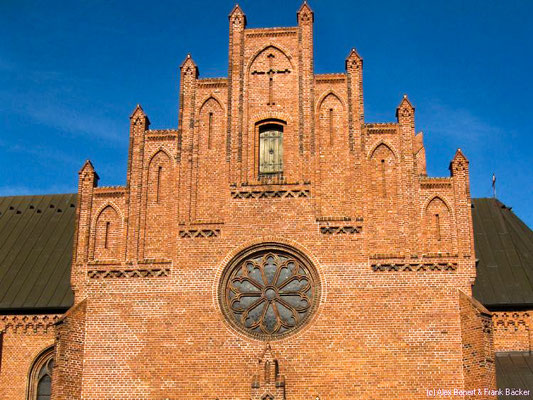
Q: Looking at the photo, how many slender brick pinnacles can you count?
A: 8